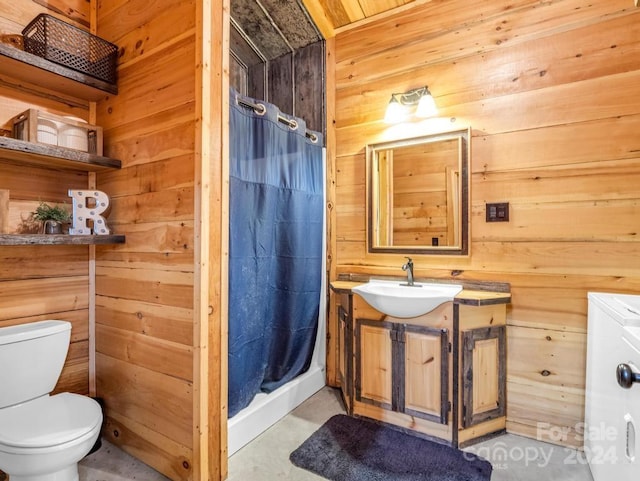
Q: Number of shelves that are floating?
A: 3